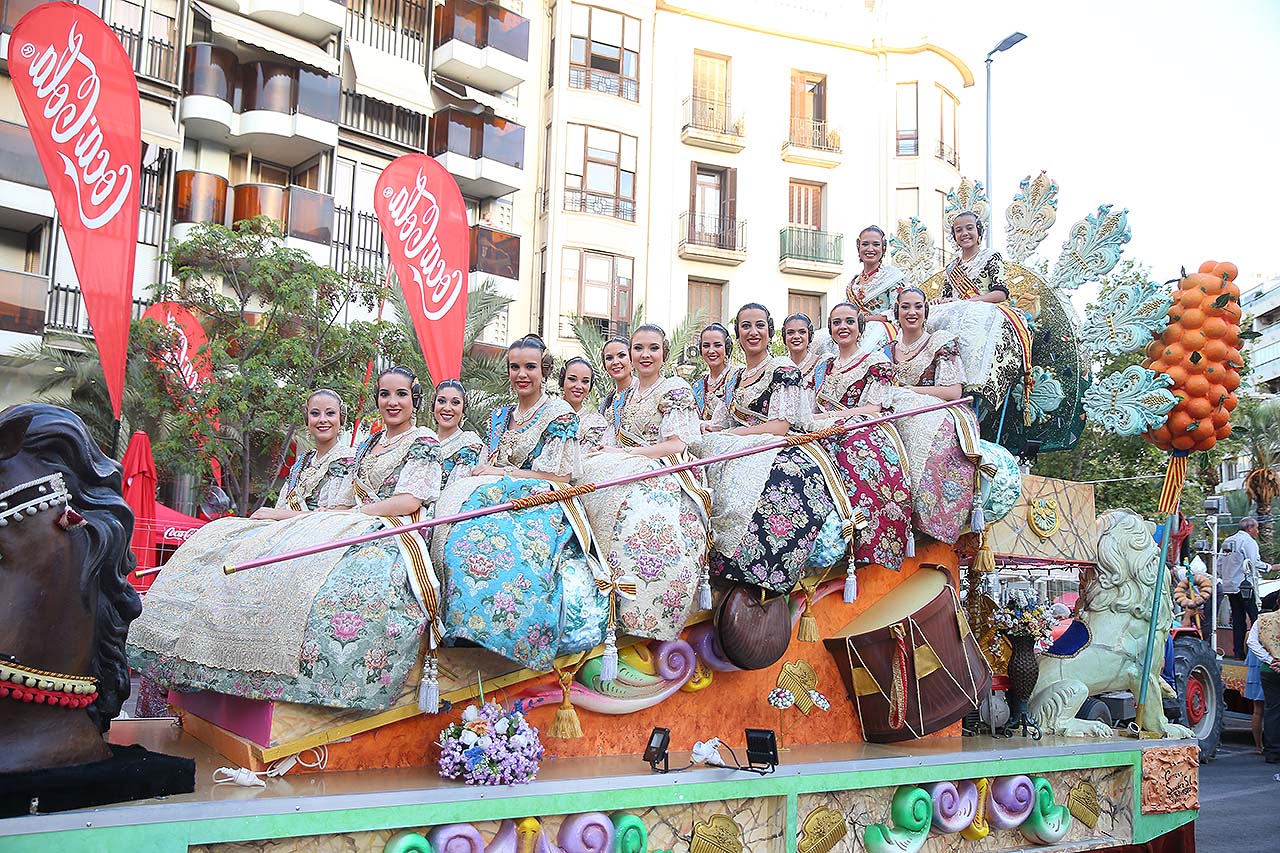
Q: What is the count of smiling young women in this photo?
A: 14